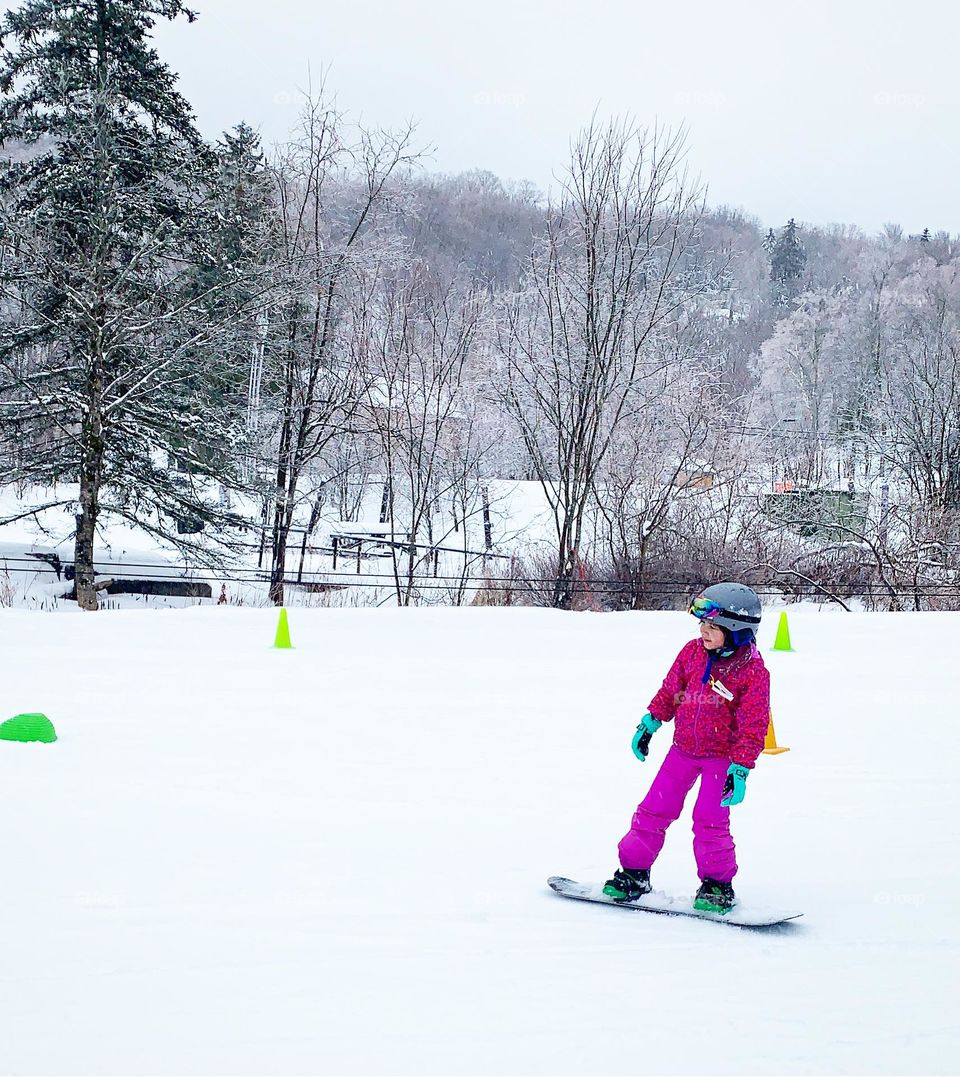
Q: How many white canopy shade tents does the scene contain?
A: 0